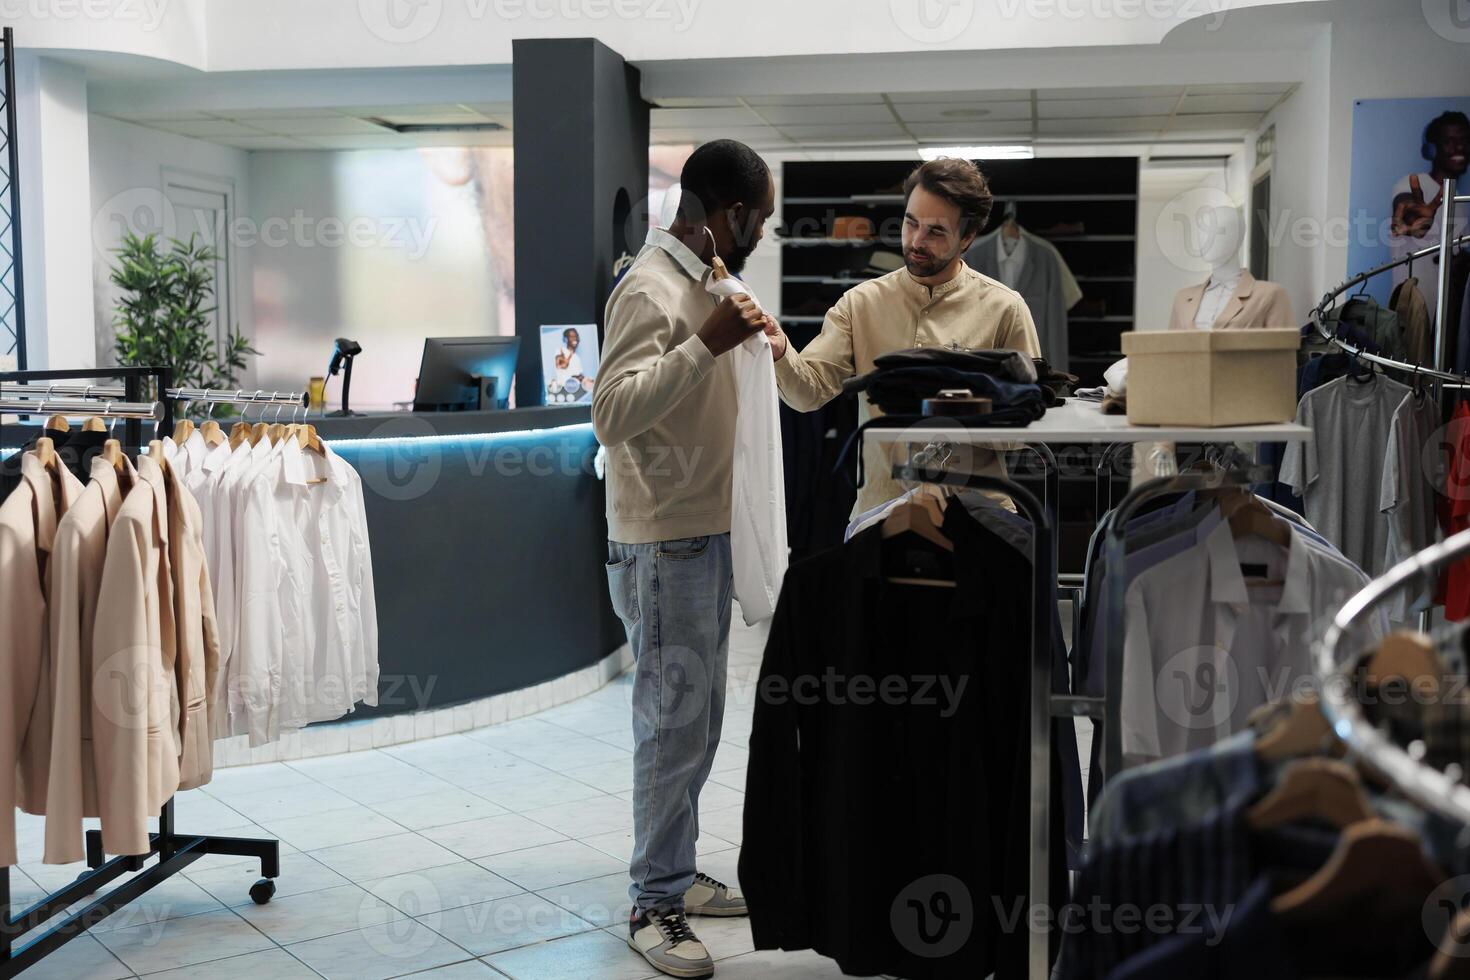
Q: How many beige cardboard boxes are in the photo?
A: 1